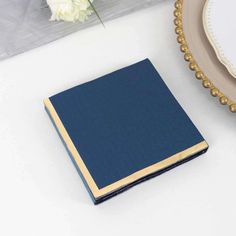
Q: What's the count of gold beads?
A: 13